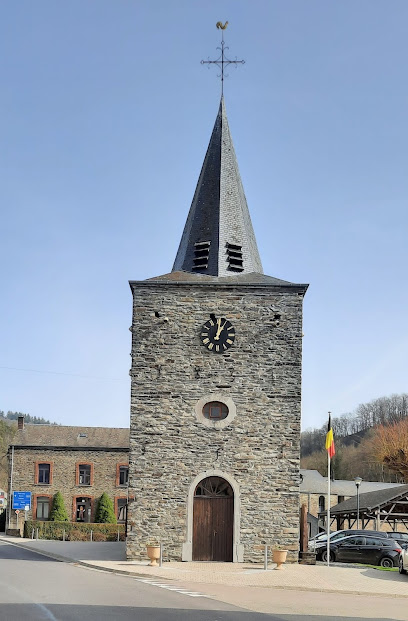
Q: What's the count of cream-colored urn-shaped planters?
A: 2